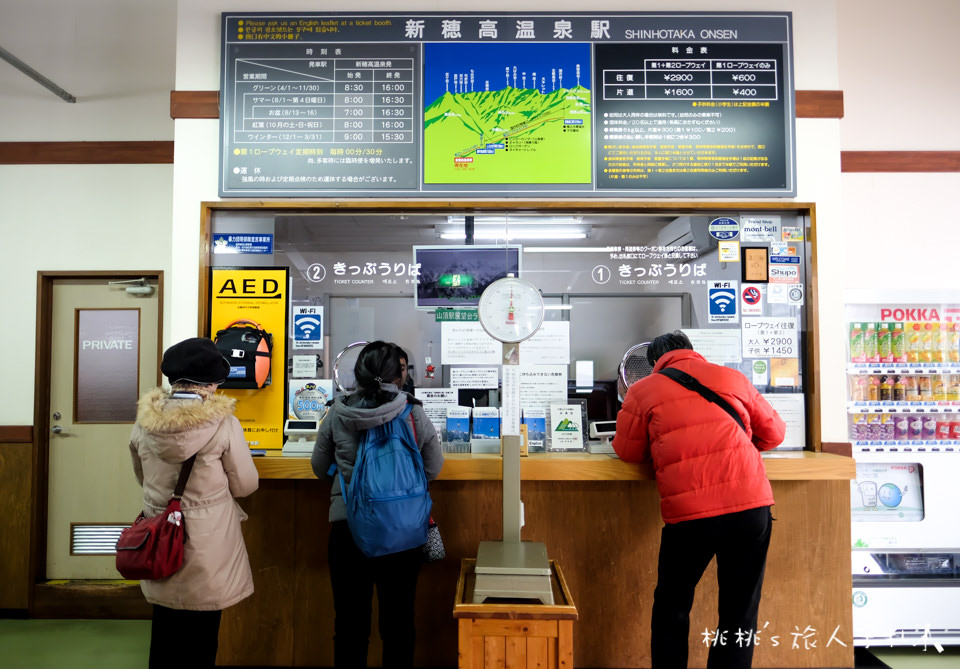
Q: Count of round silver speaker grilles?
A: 2